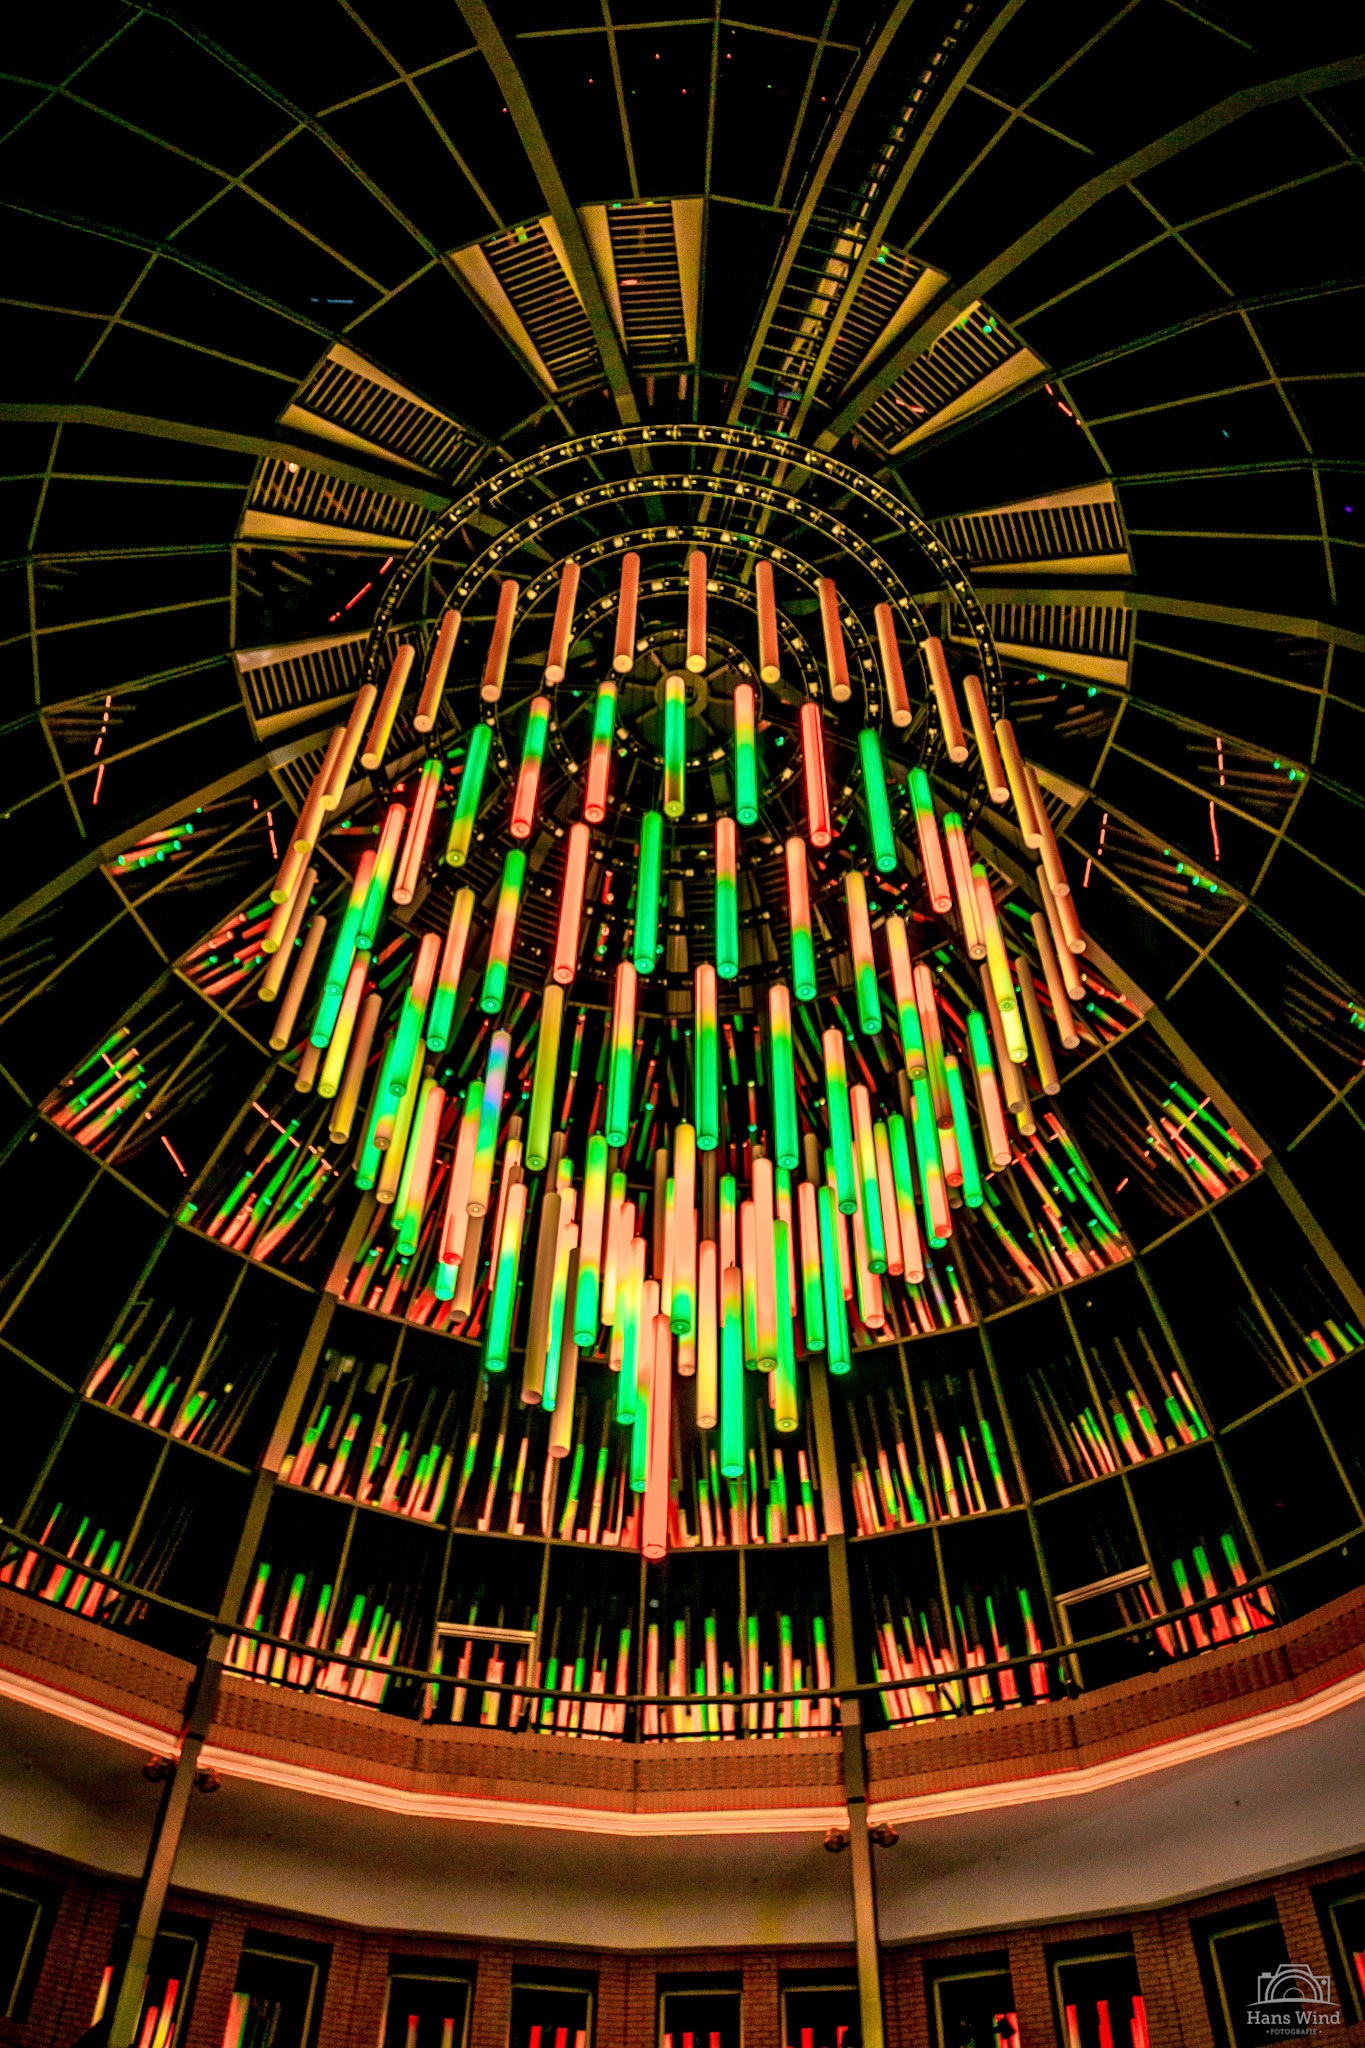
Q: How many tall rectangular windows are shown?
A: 11